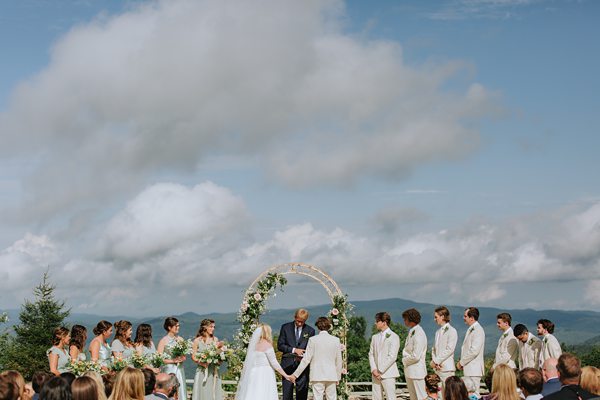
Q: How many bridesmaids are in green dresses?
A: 7